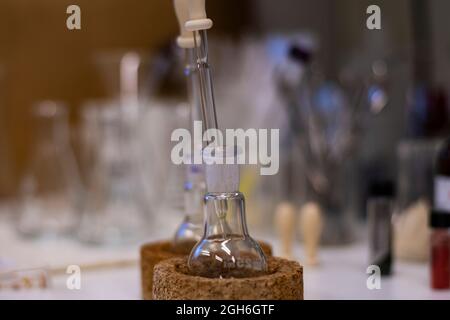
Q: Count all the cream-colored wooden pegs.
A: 2